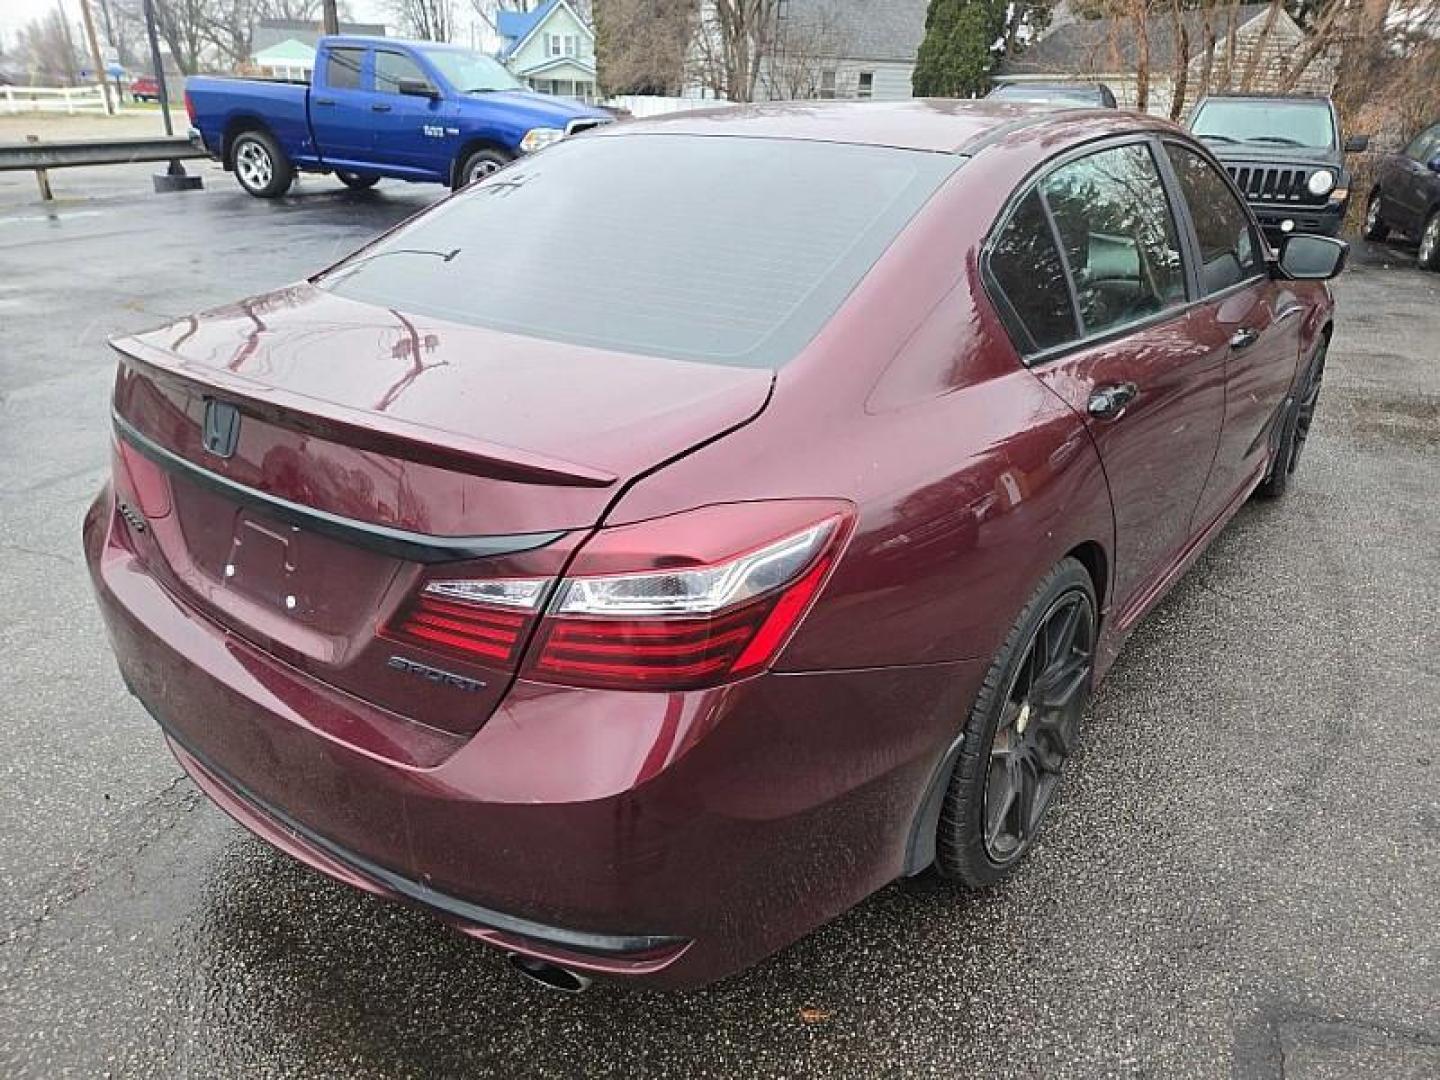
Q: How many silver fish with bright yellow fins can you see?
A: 0